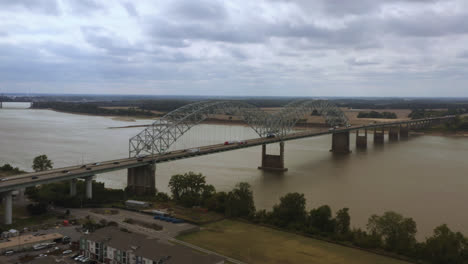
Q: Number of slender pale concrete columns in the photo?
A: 3